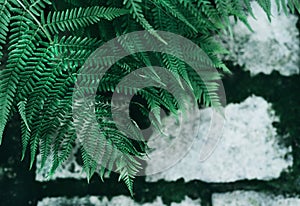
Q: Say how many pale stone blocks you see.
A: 5